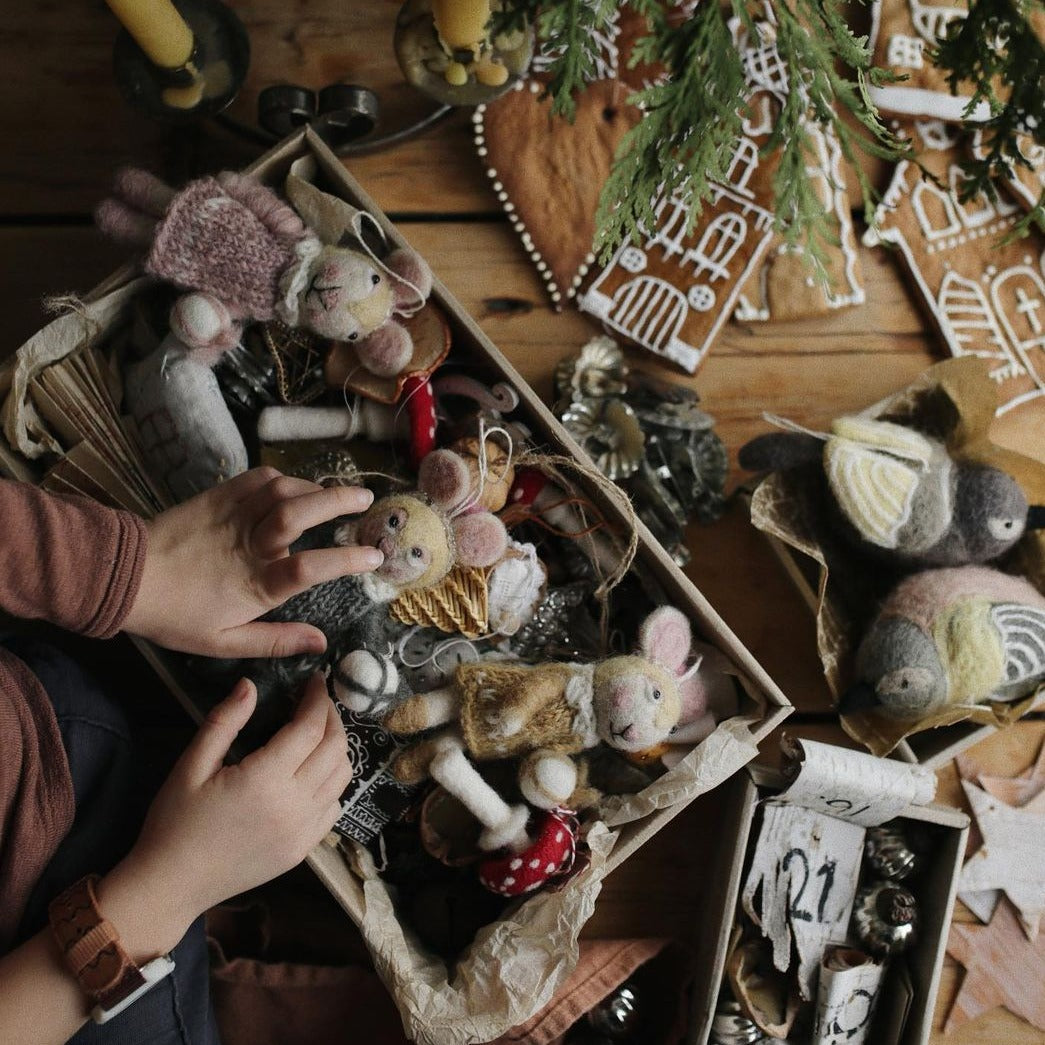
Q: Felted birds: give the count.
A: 2